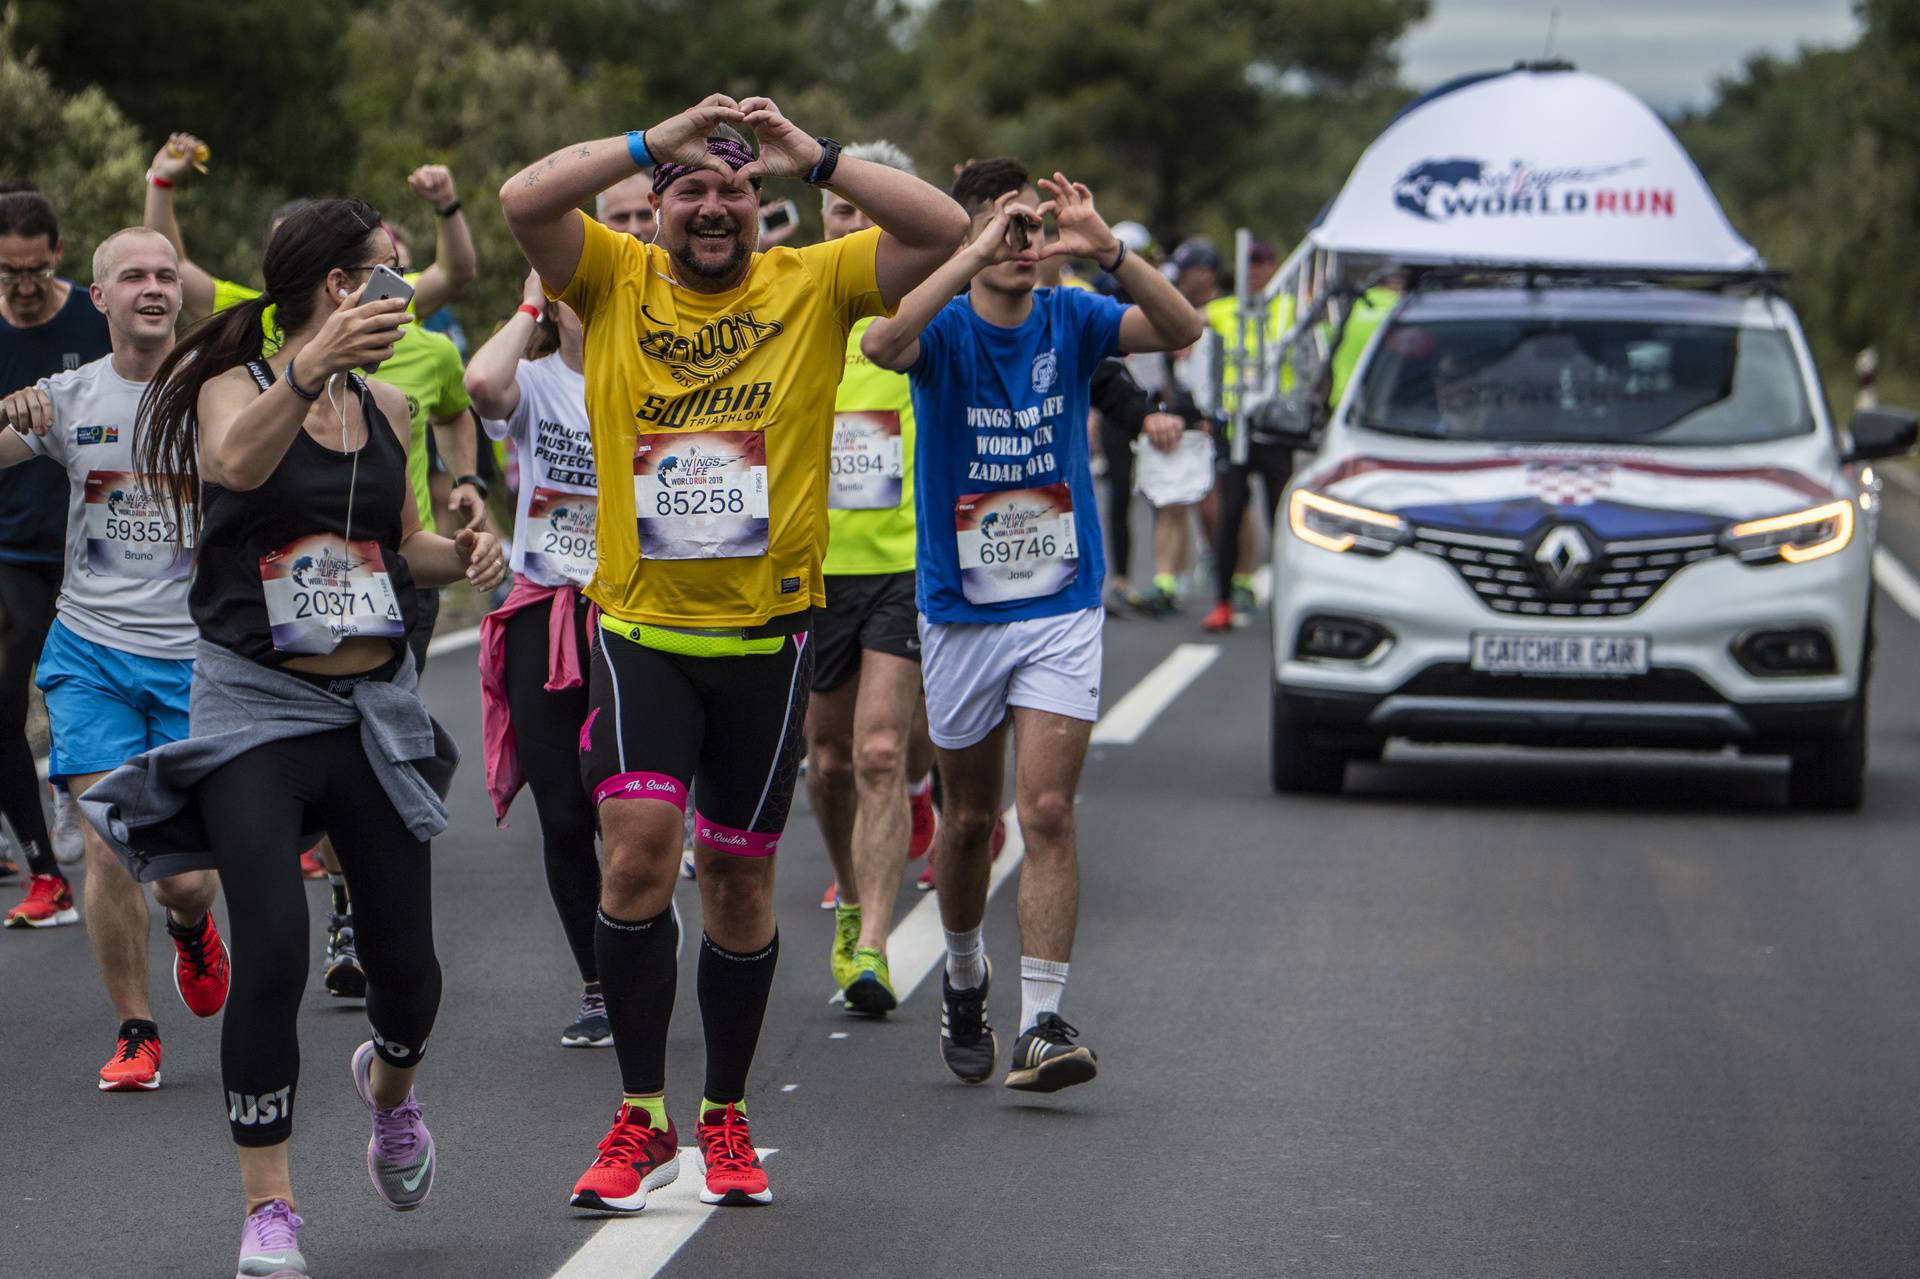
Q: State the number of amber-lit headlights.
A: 2